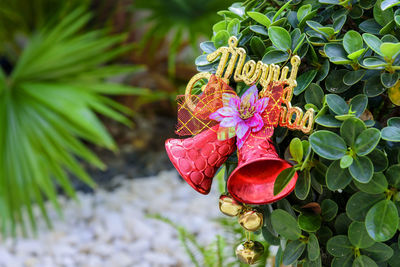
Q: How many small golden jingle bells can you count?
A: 3